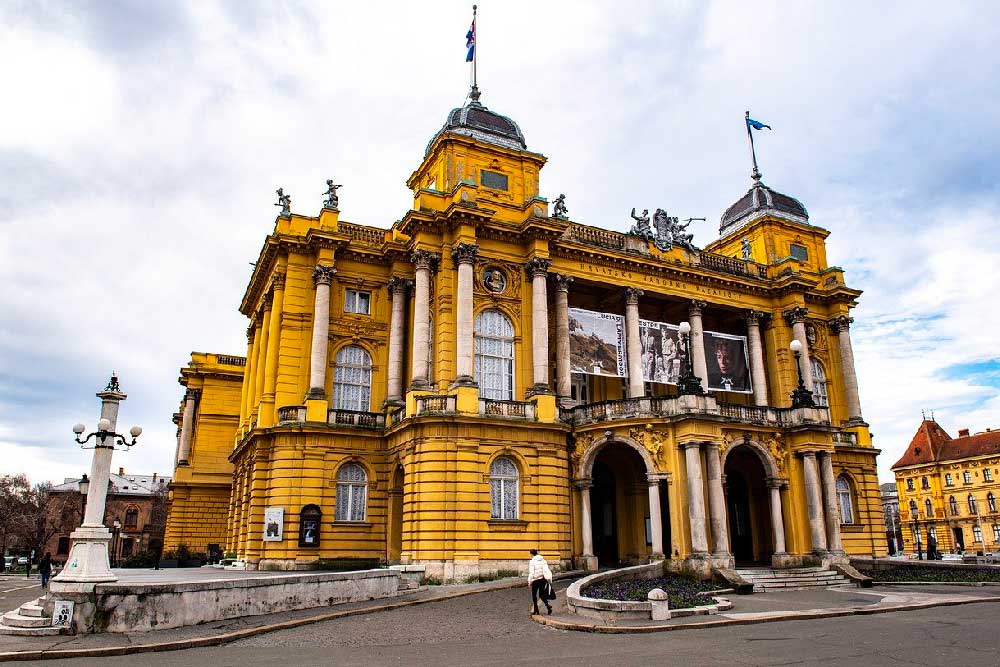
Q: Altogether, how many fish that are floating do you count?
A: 0